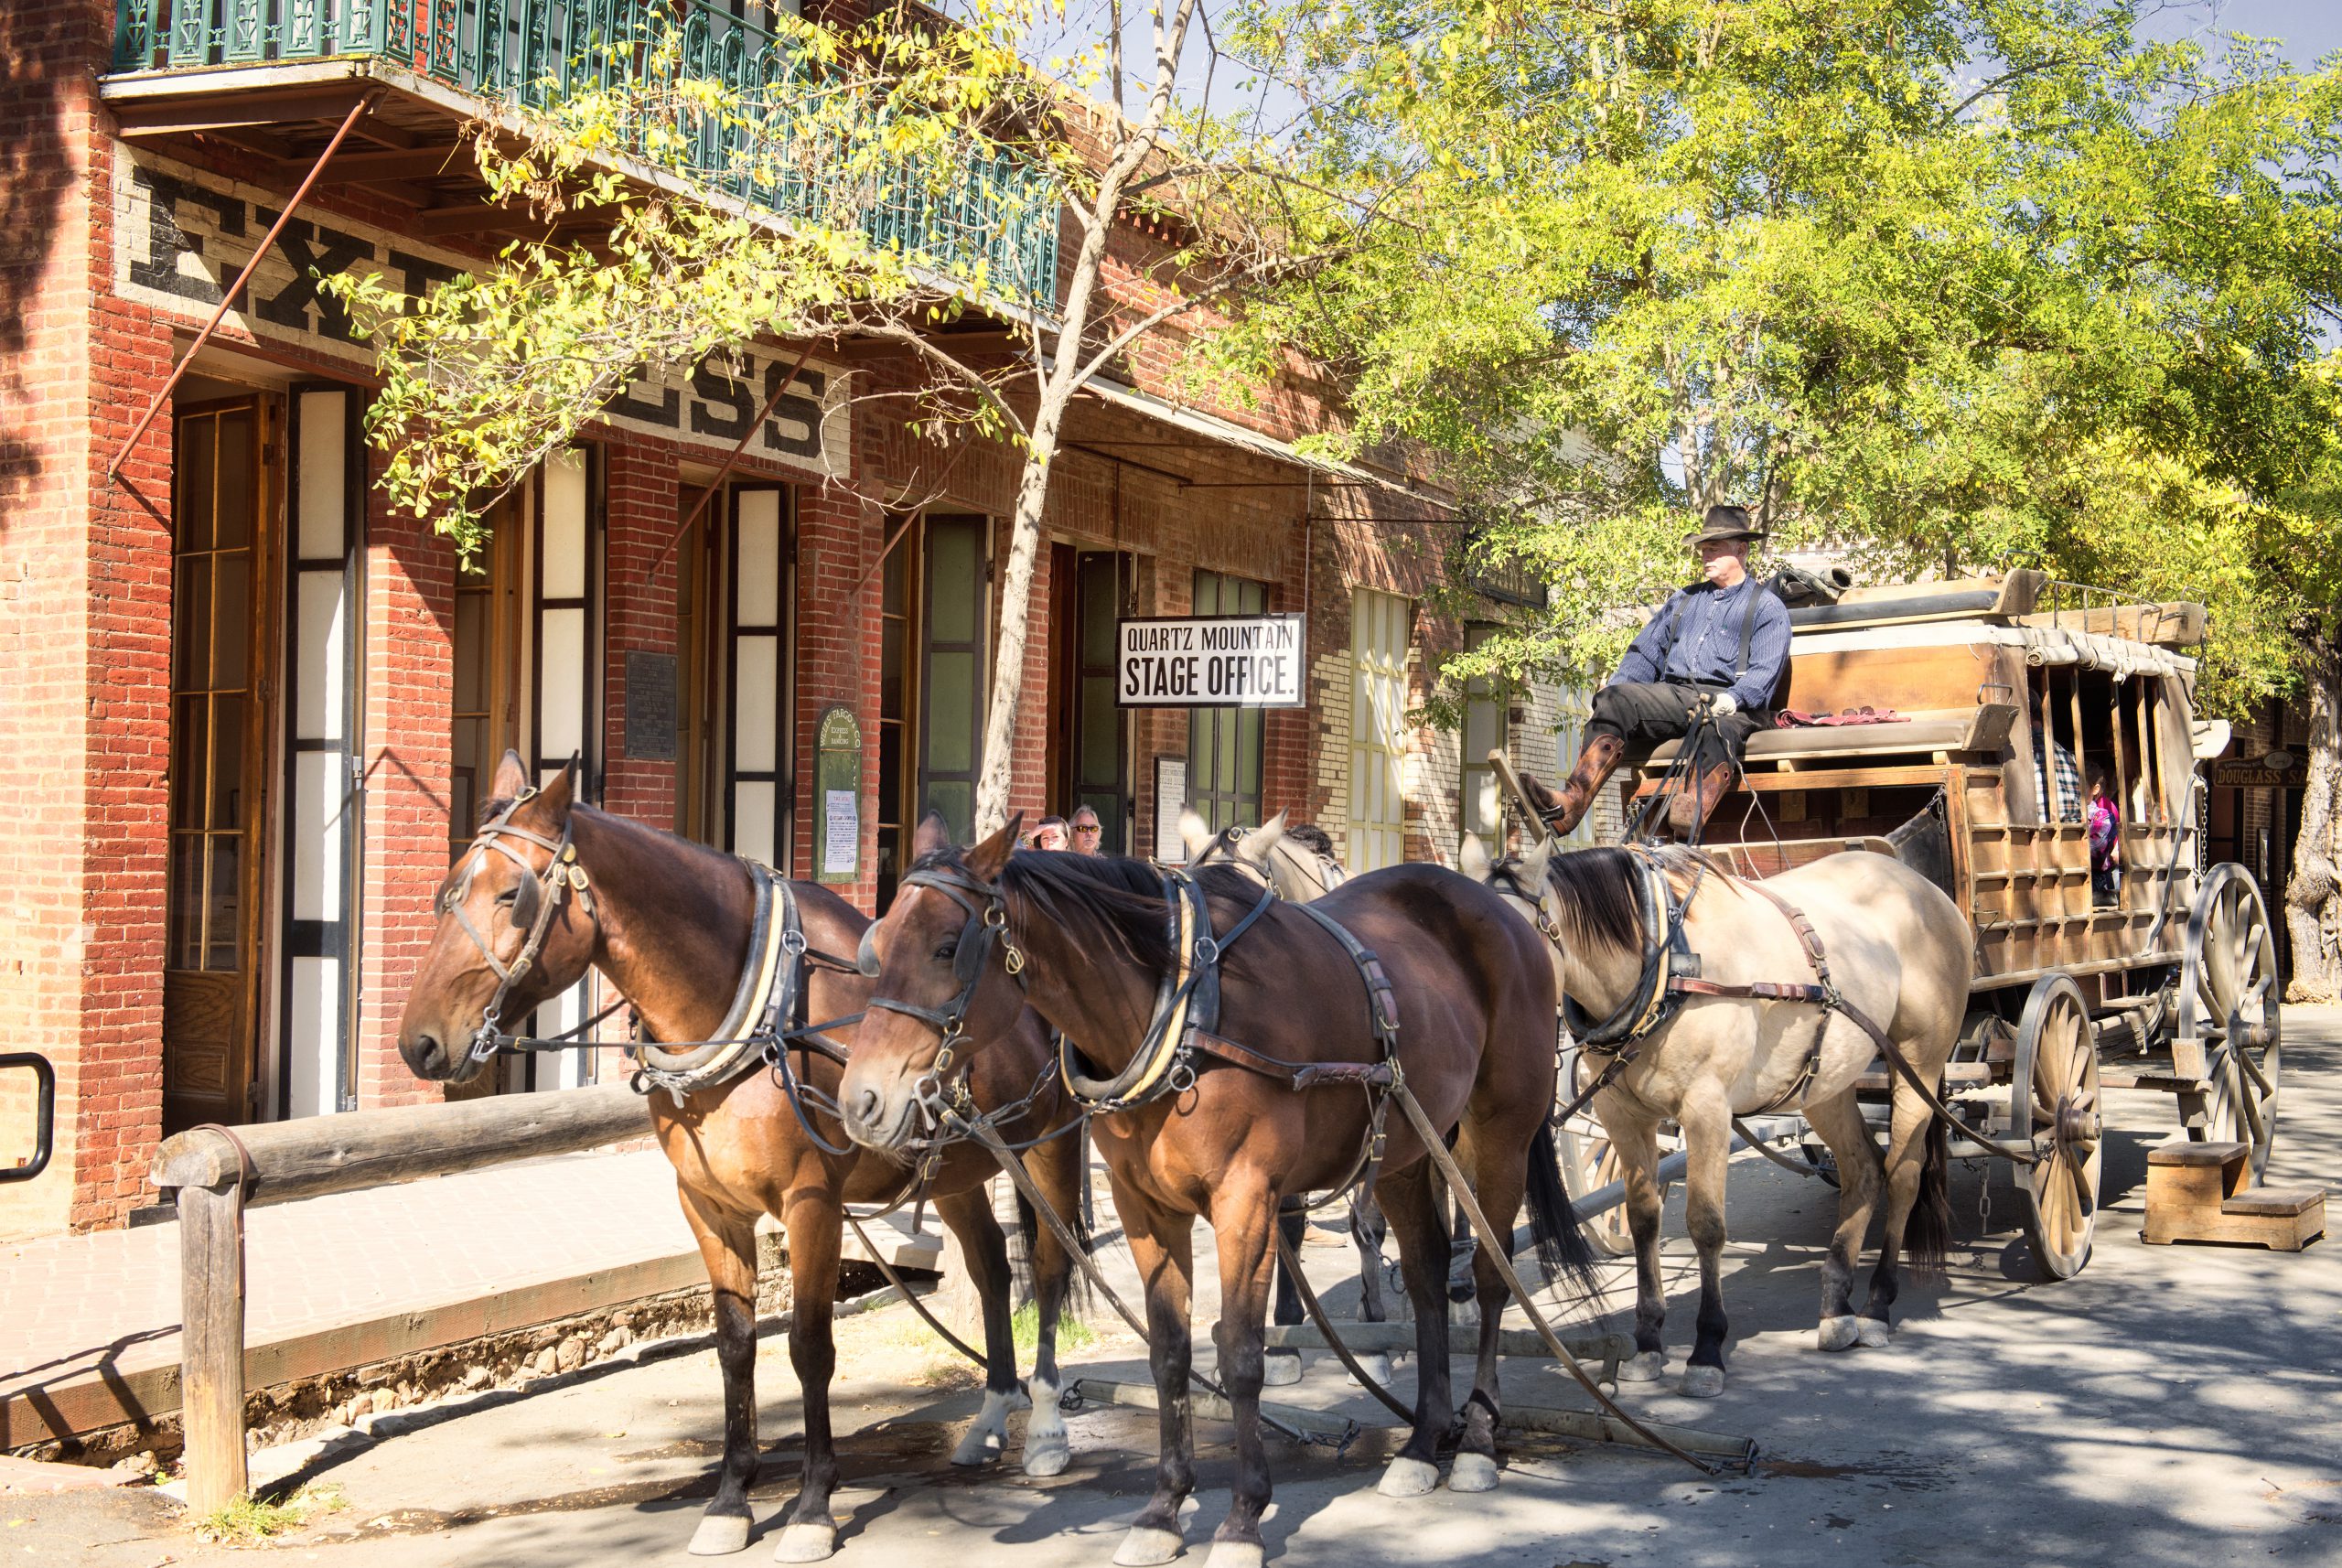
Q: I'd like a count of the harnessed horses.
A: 4